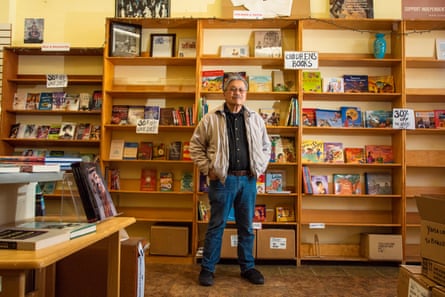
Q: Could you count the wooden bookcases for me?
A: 5